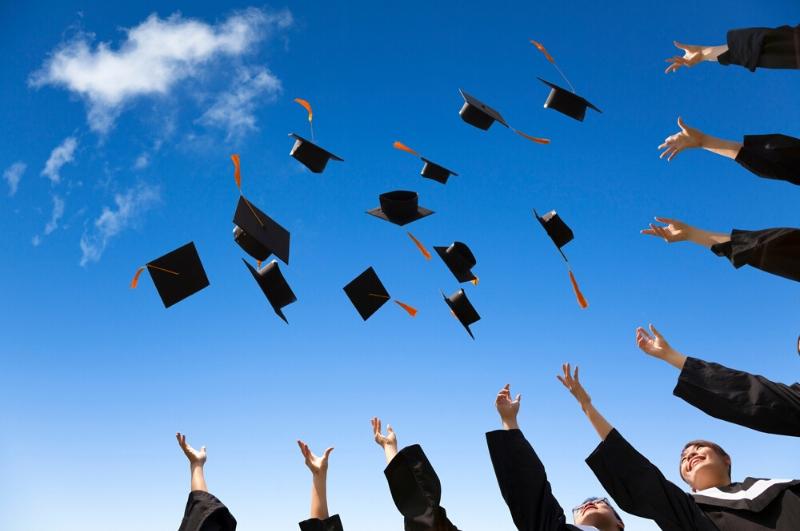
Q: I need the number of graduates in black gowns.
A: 9